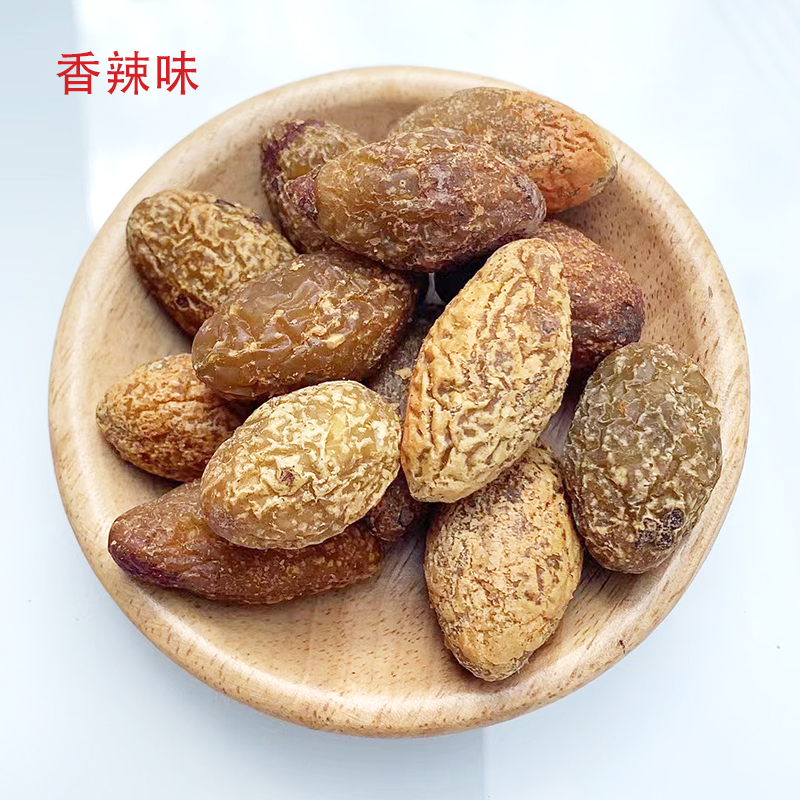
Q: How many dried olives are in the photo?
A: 13